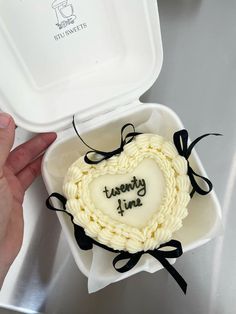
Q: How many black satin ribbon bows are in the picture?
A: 4